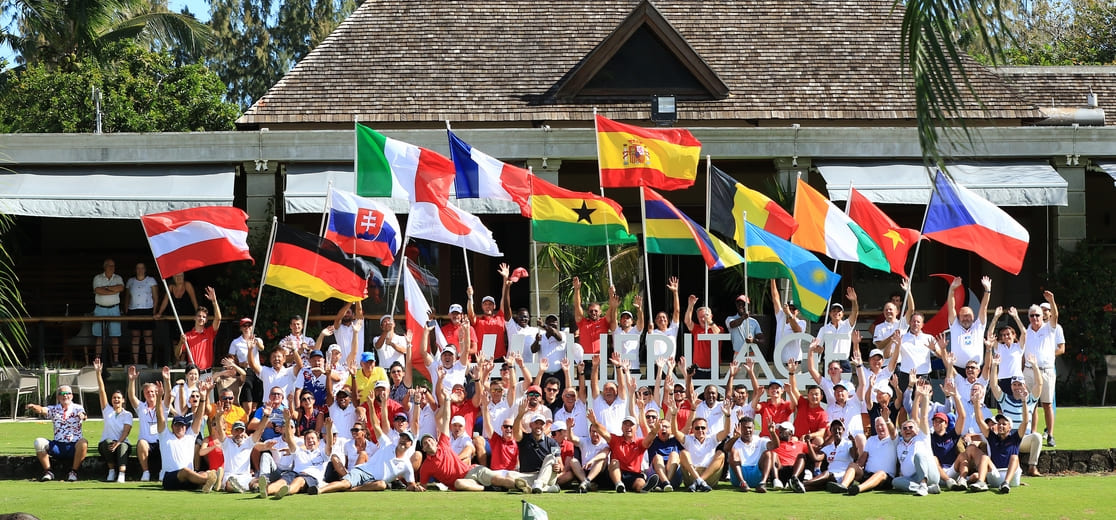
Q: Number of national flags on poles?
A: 15